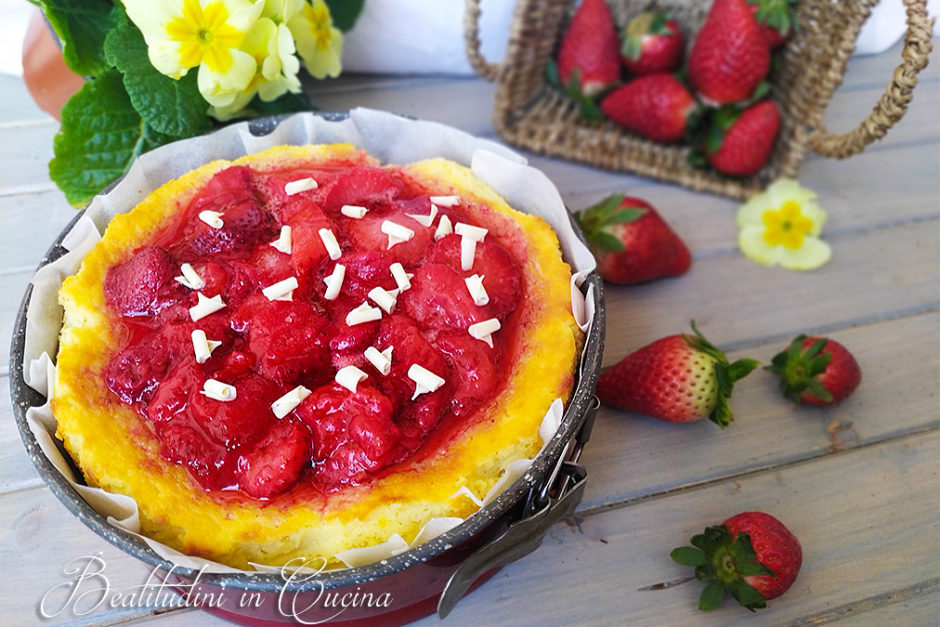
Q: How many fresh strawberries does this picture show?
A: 10